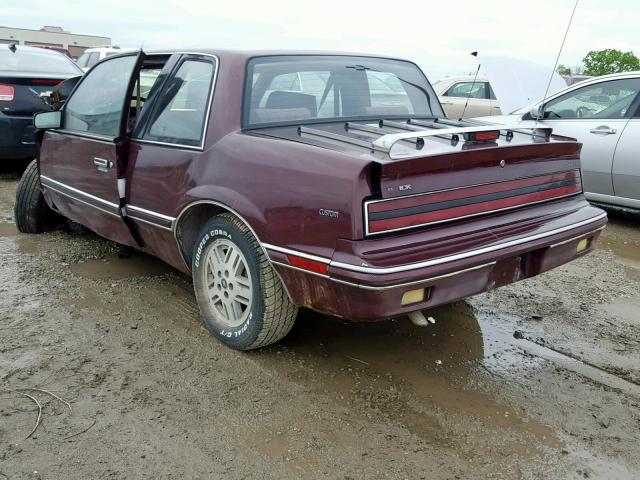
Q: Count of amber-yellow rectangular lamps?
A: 2